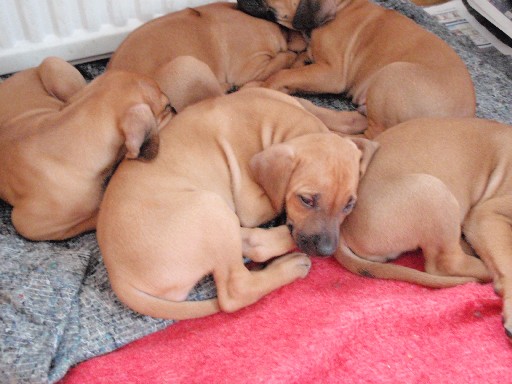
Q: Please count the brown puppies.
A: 5